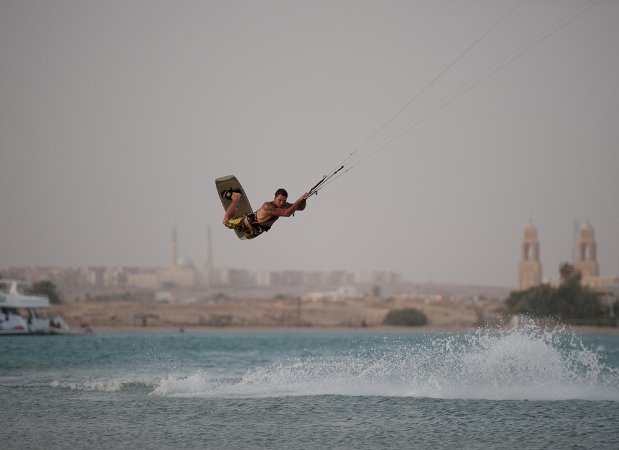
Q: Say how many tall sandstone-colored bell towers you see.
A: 2